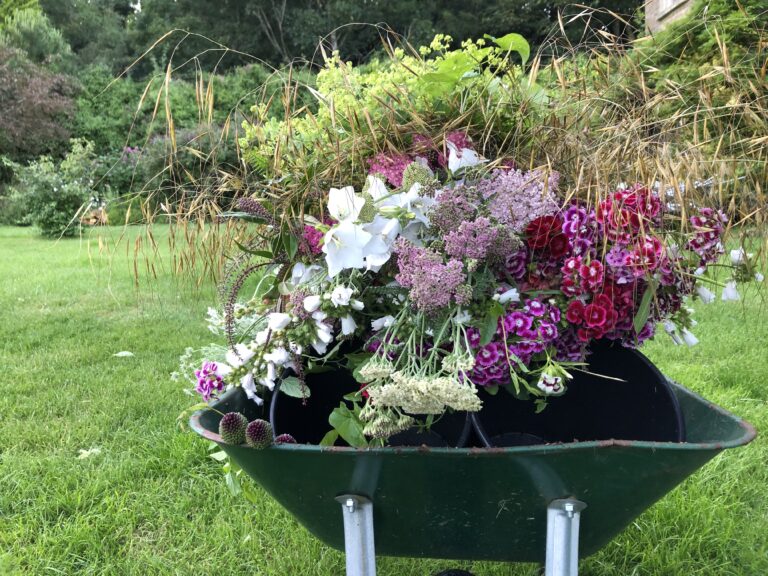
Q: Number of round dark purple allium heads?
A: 3